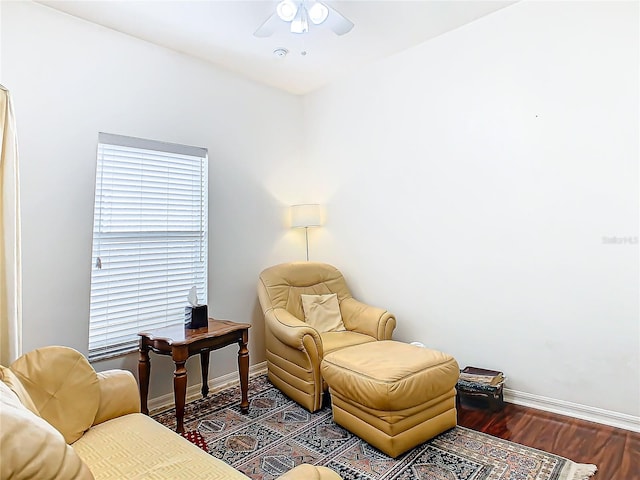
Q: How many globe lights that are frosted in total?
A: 3